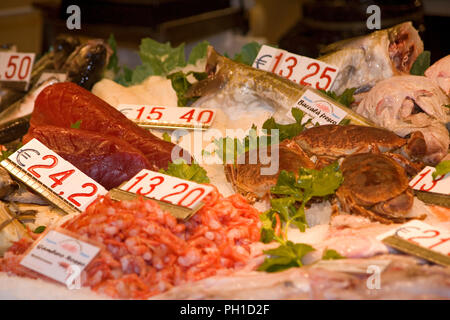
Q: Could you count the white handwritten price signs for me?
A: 7